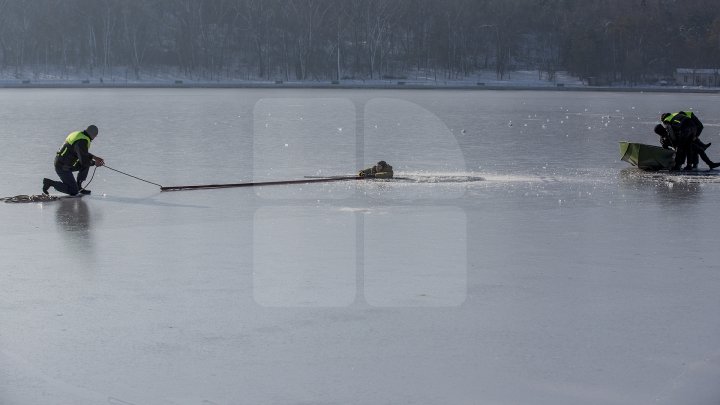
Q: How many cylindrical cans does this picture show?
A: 0